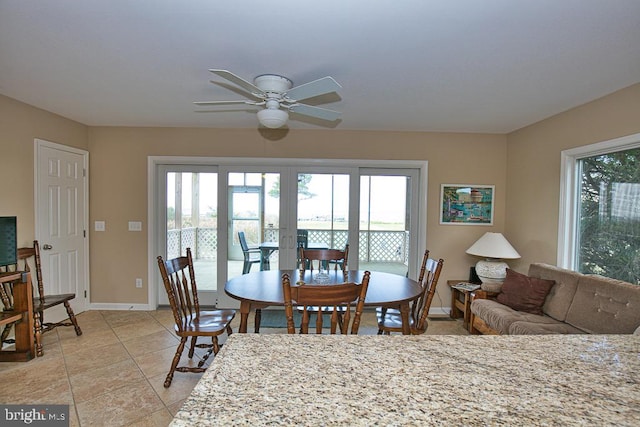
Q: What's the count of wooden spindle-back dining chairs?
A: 5